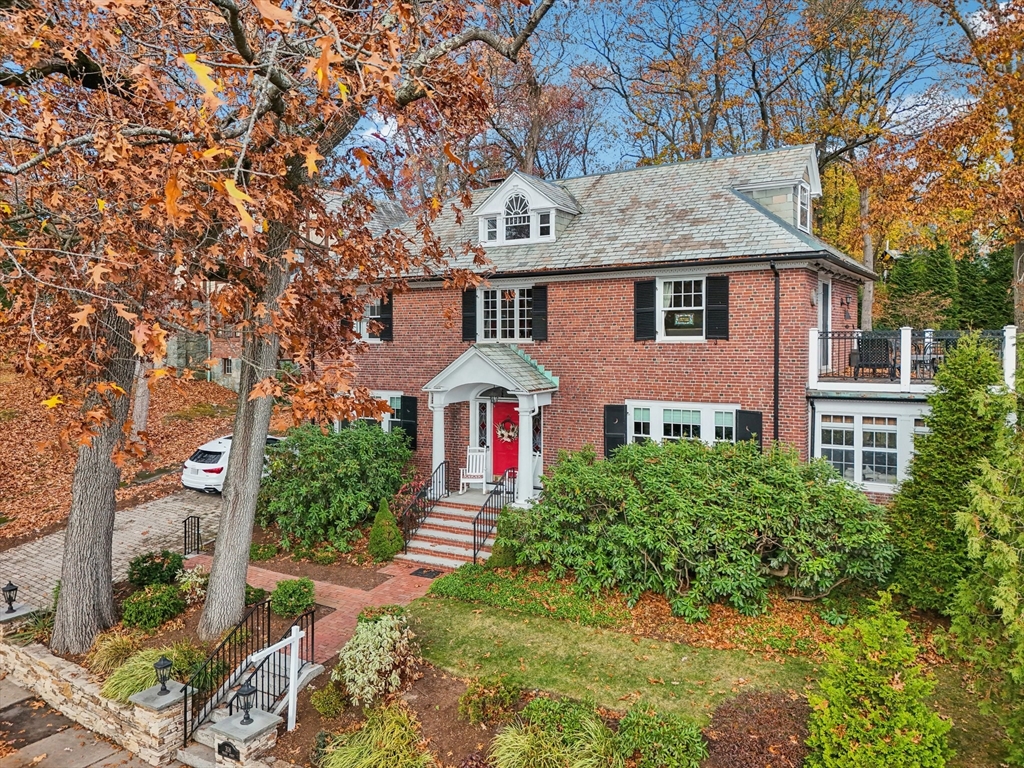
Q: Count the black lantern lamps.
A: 3